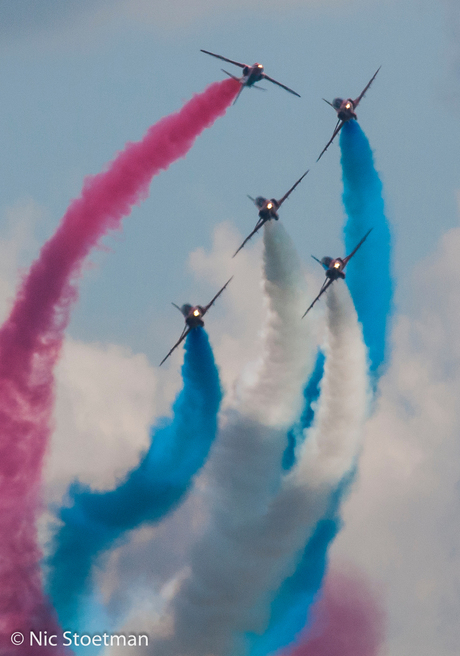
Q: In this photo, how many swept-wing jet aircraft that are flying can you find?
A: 5